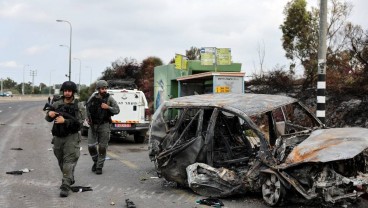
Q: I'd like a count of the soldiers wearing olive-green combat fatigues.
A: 2